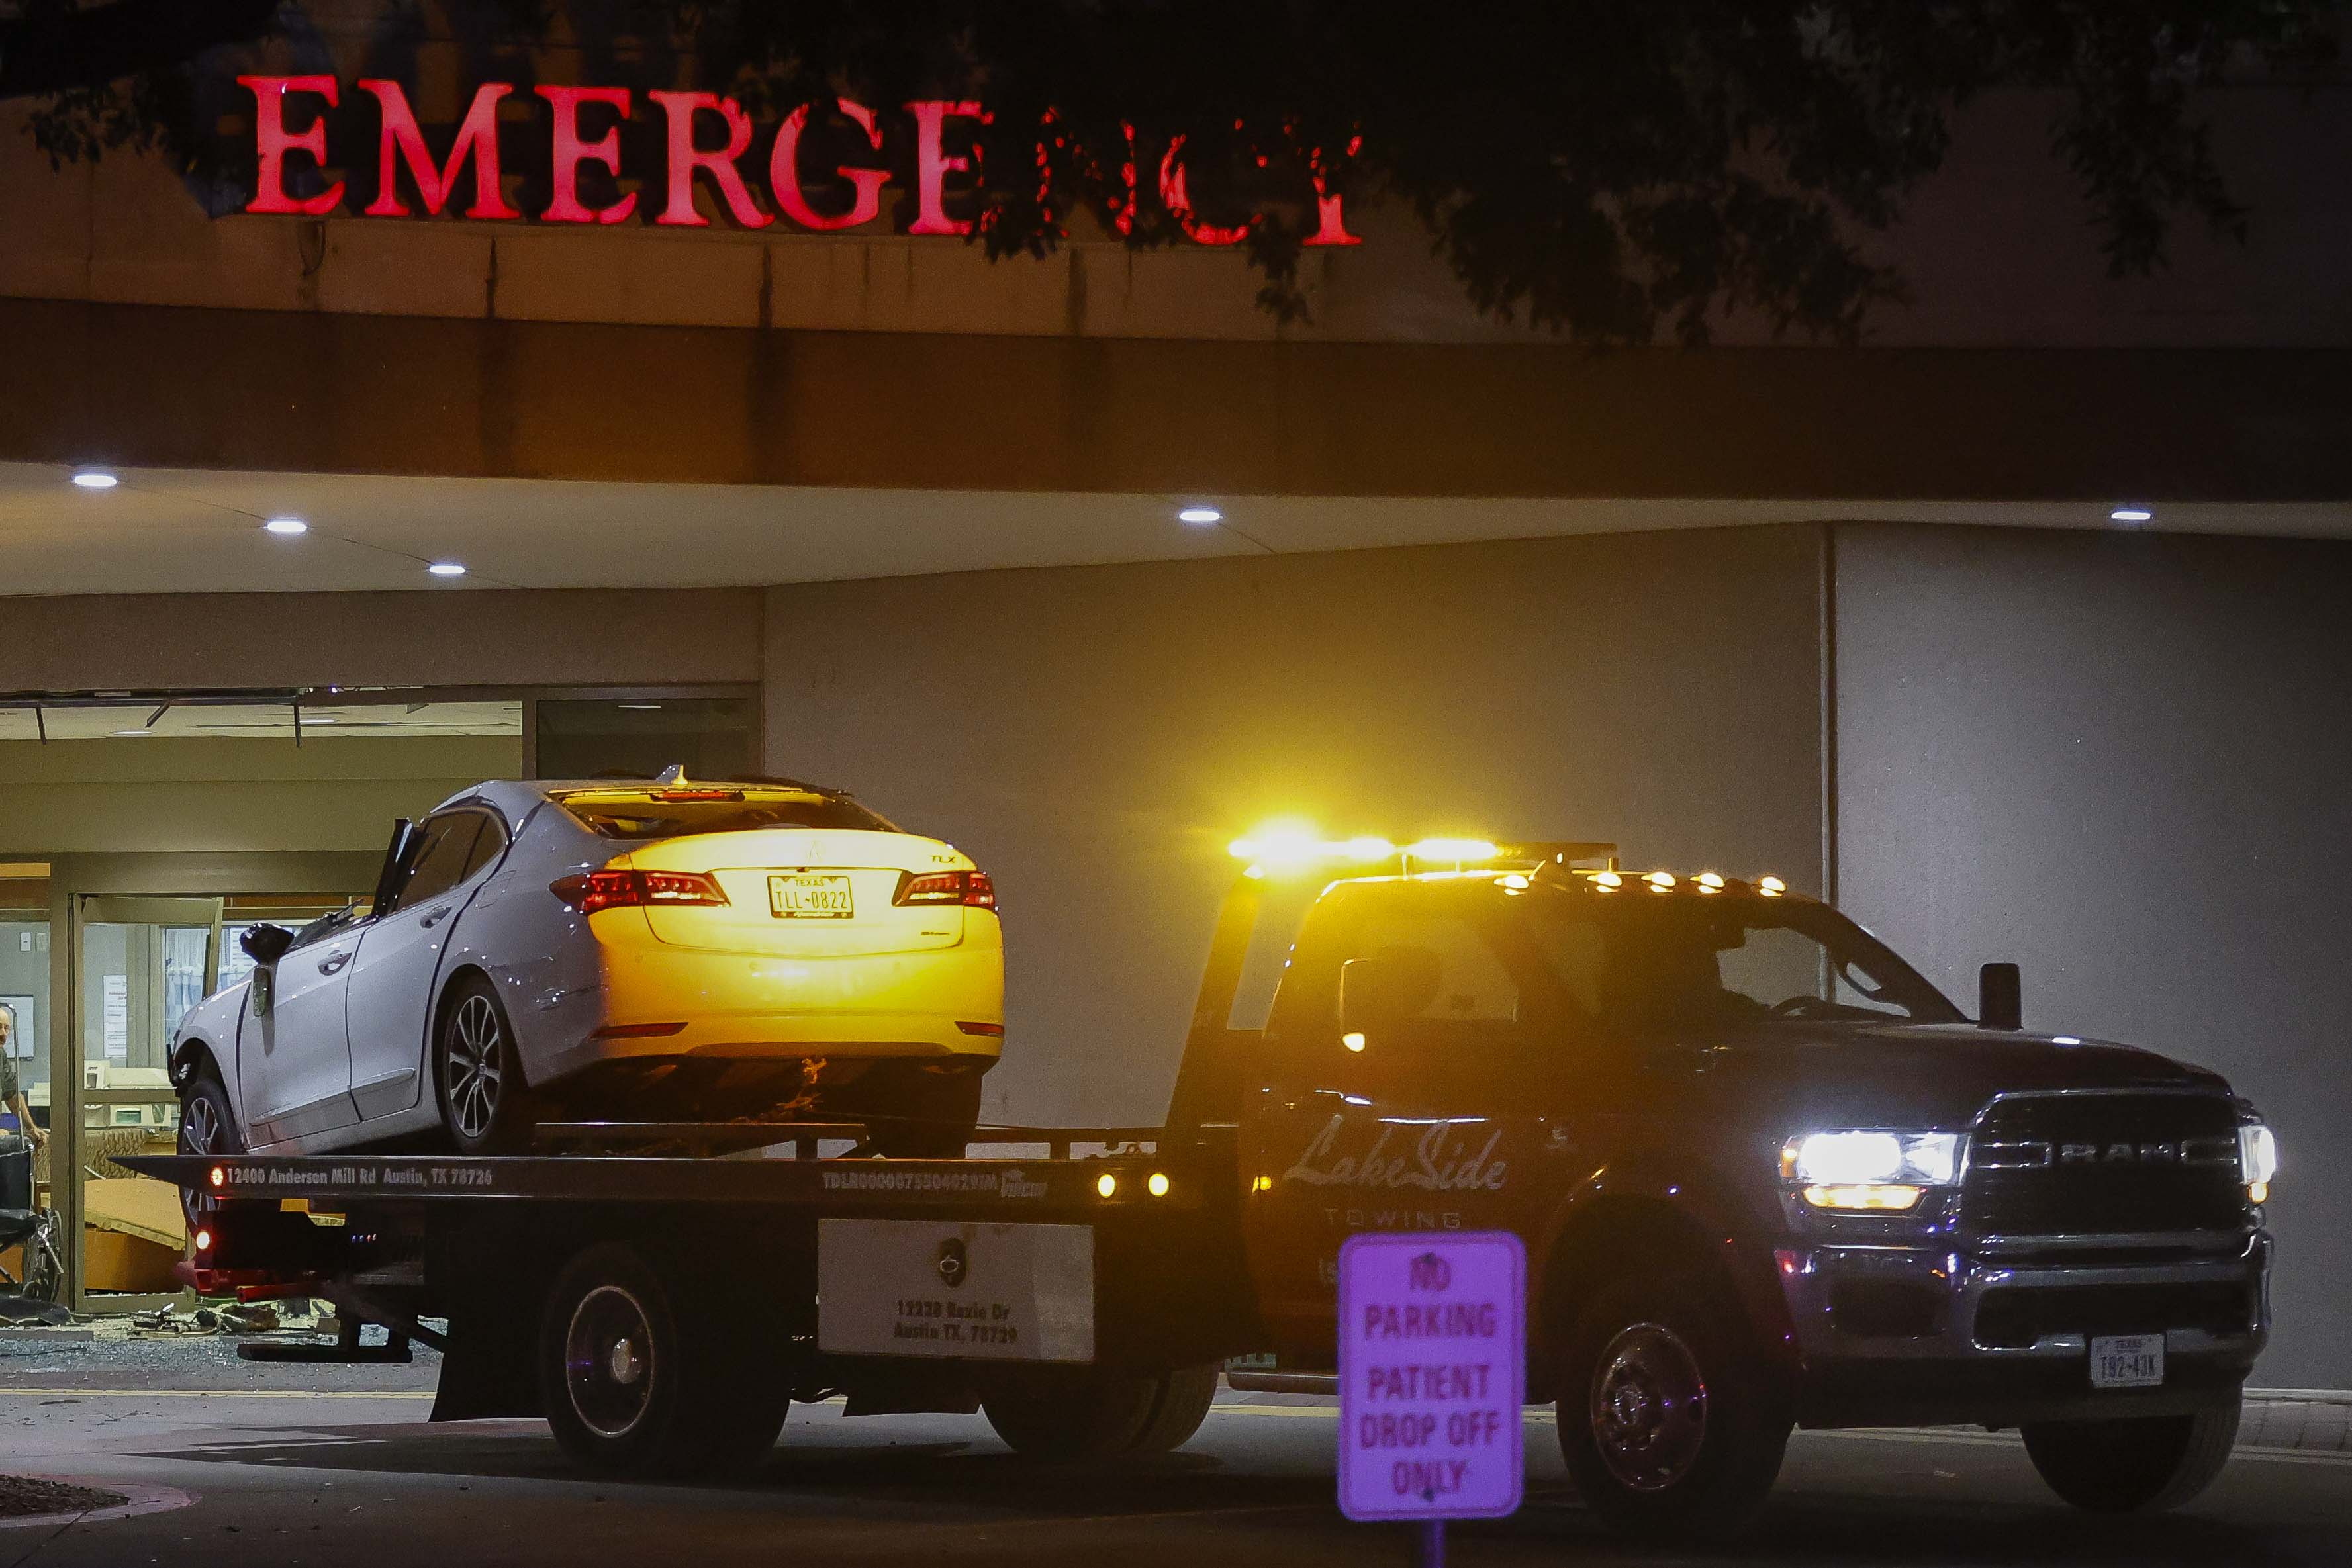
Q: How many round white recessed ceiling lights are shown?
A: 5